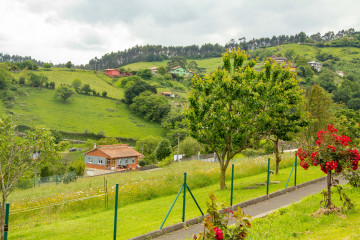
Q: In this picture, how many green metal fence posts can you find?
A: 6